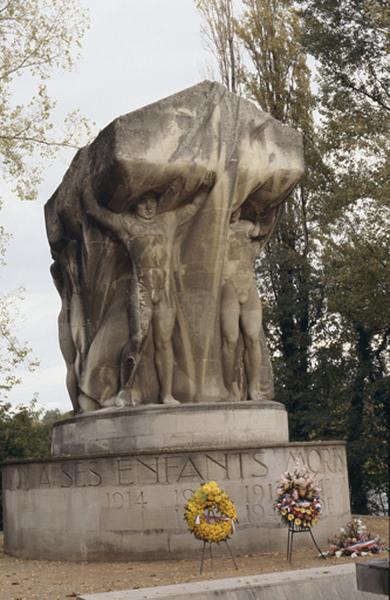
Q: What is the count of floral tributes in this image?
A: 3